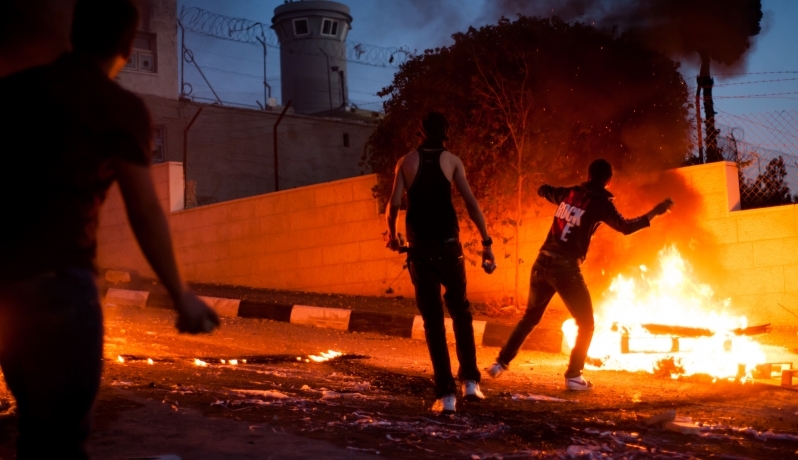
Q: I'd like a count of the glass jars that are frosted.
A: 0